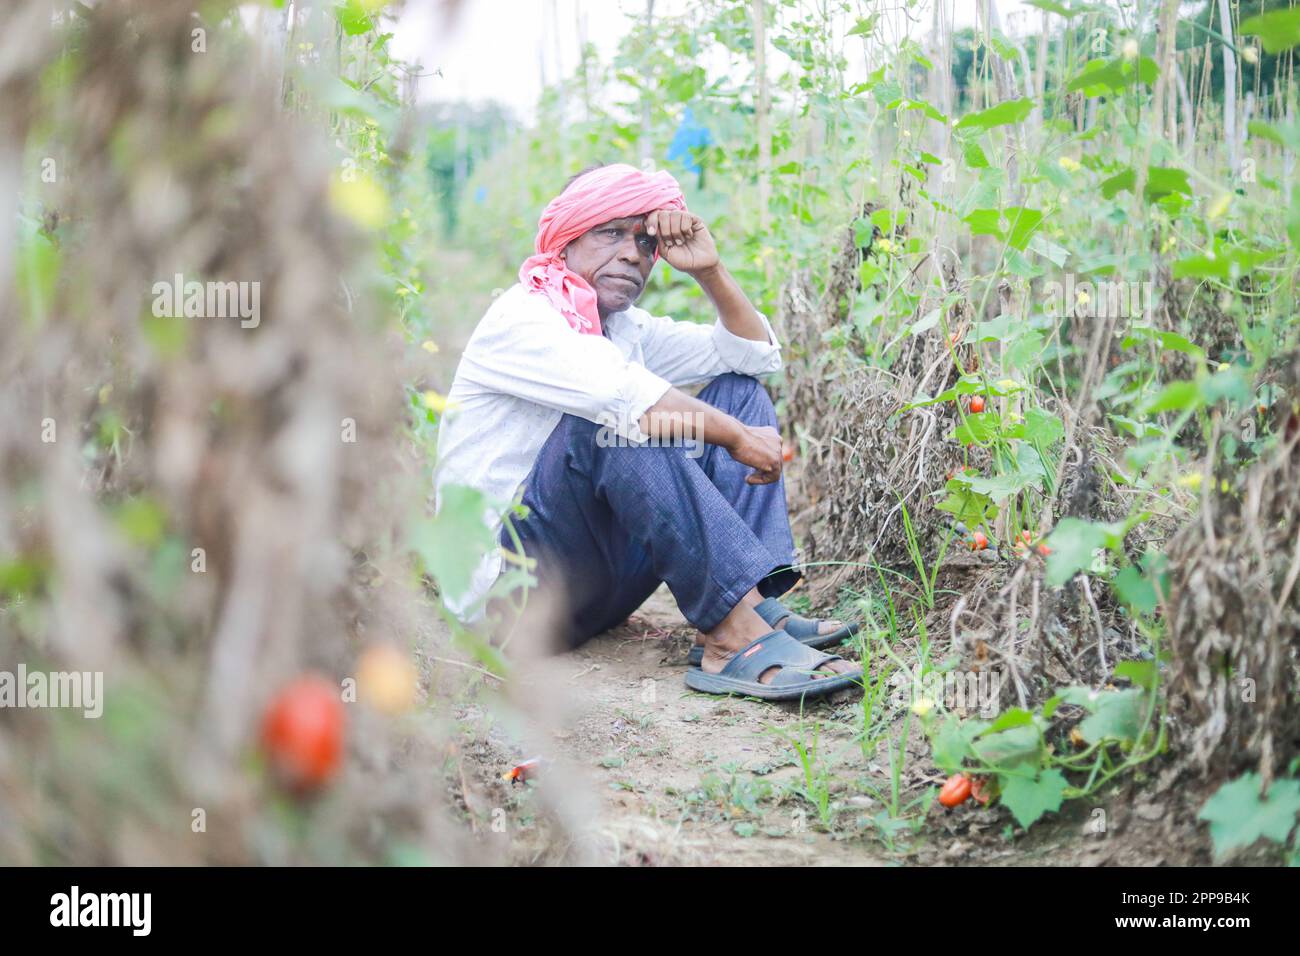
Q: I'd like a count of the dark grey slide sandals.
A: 2